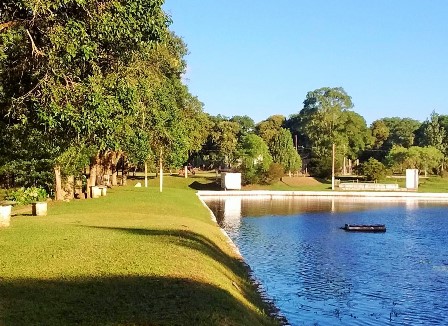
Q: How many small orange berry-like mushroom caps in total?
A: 0